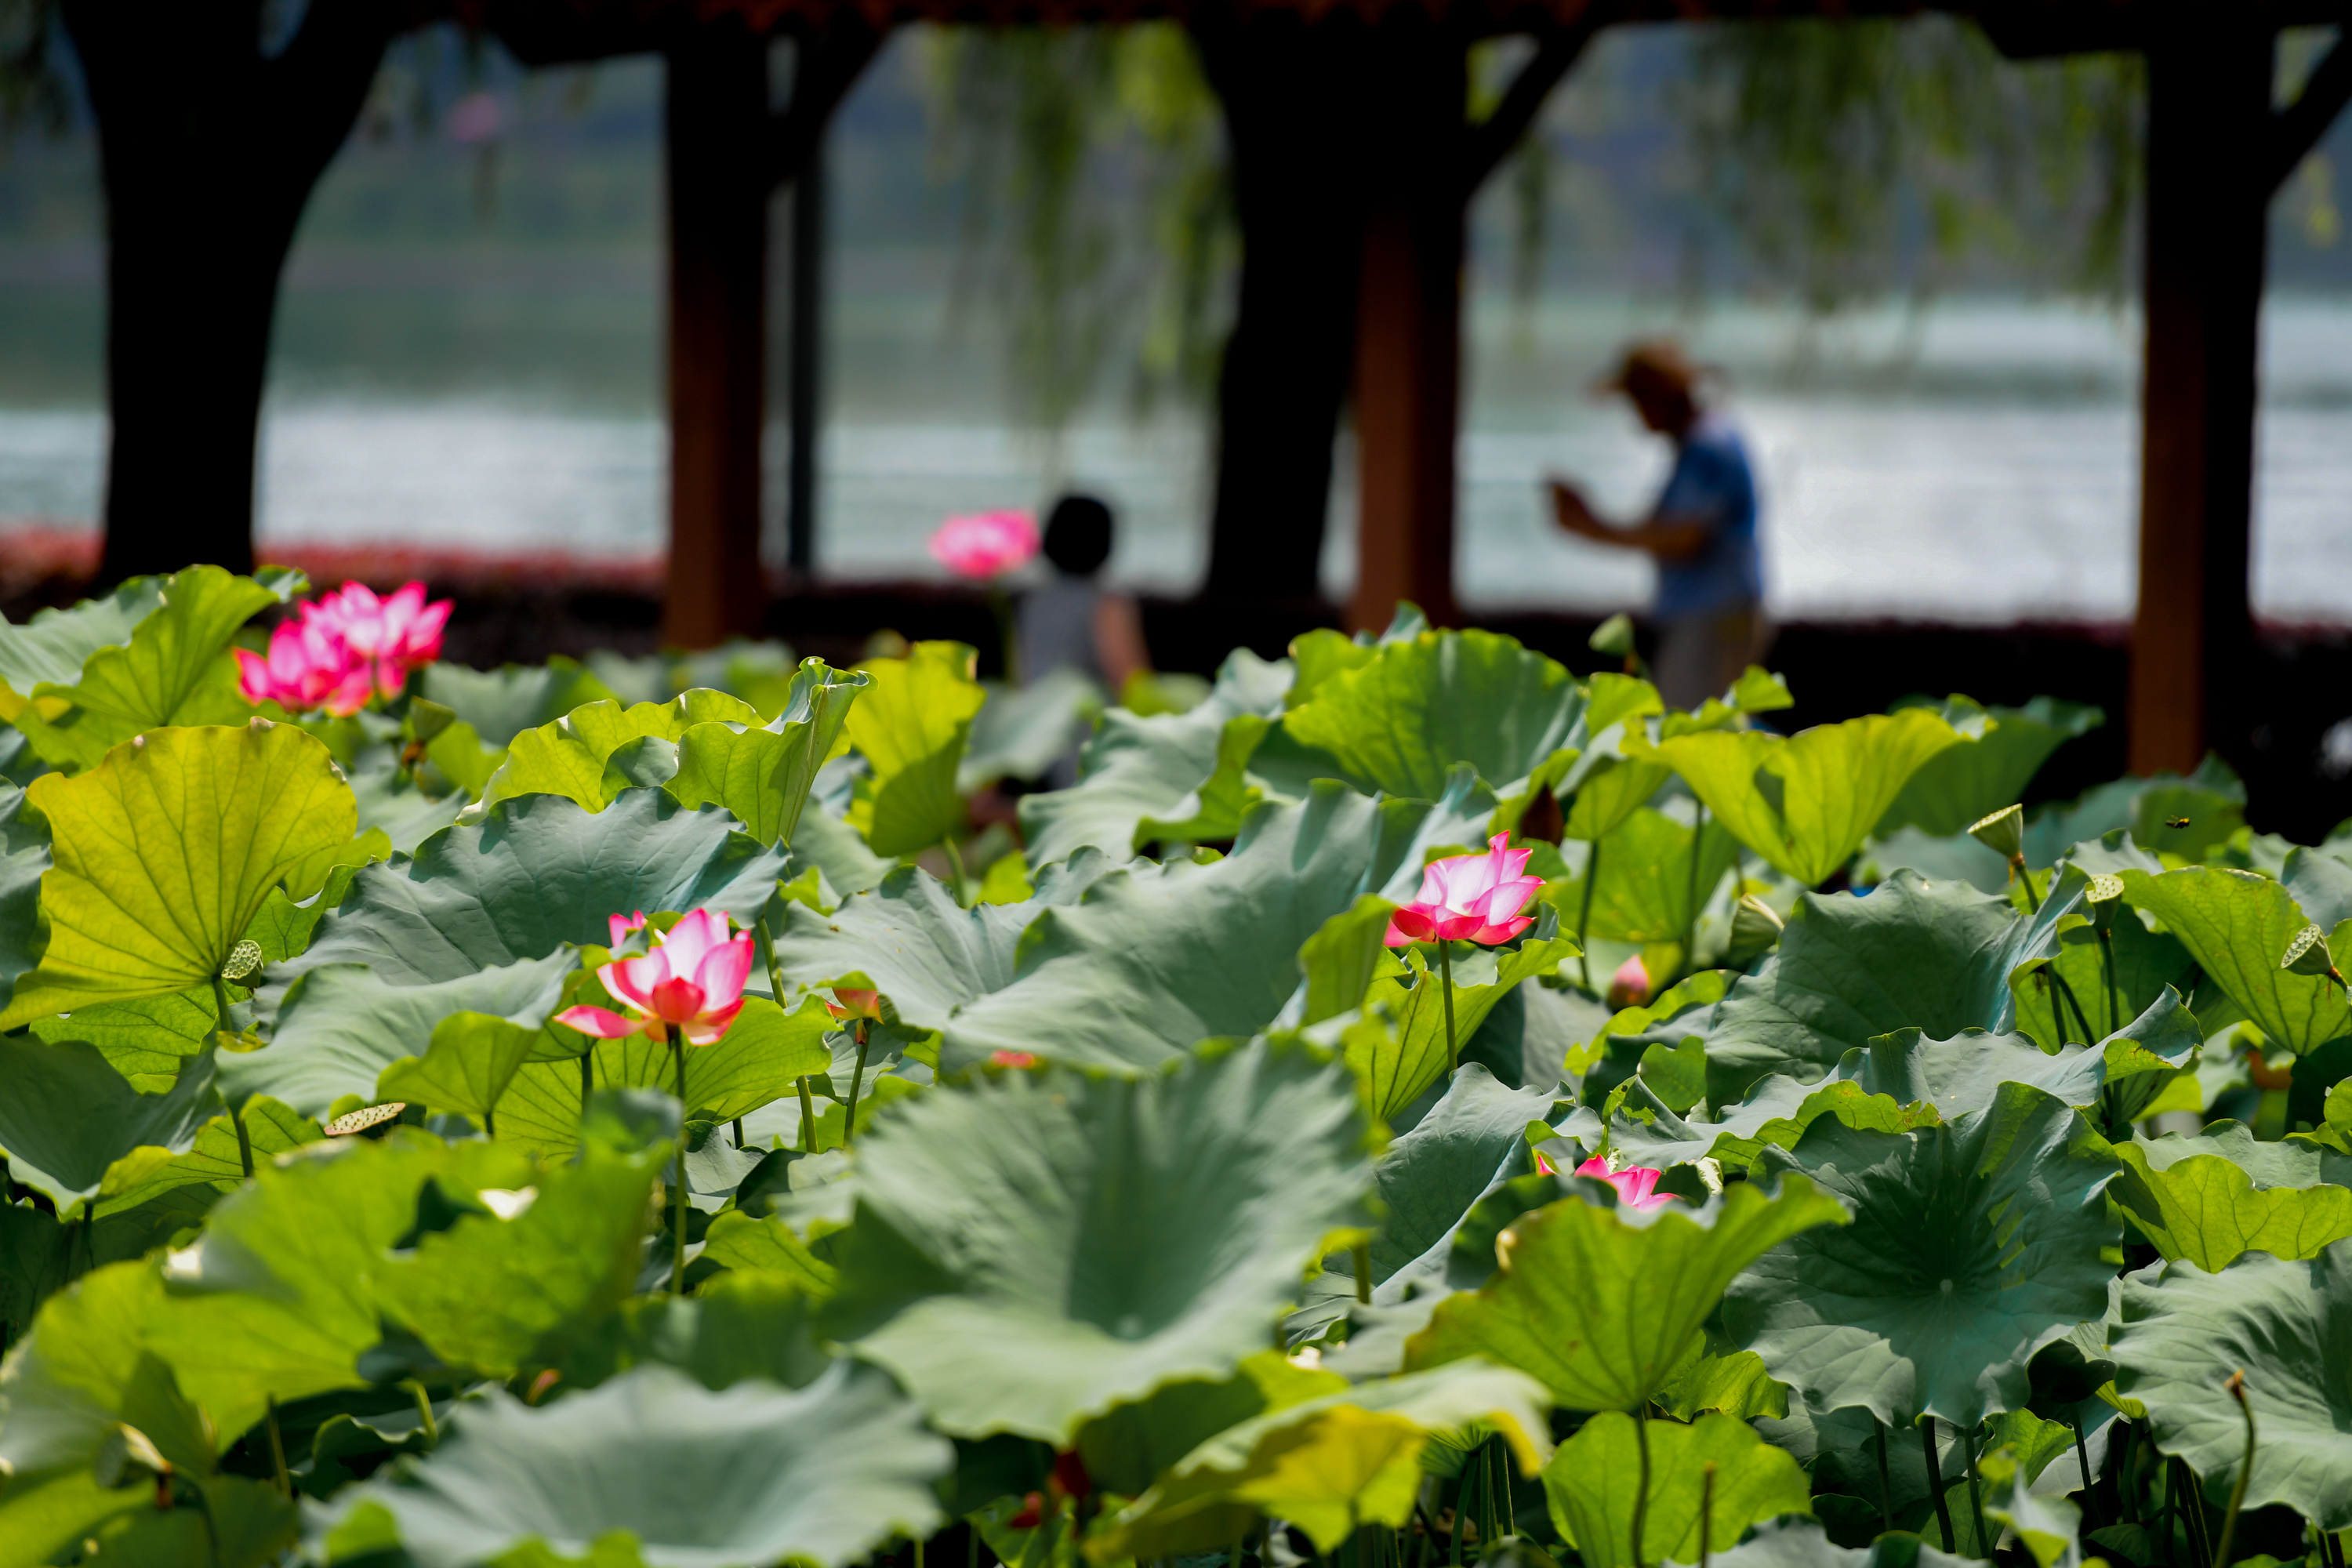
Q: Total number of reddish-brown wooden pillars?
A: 3